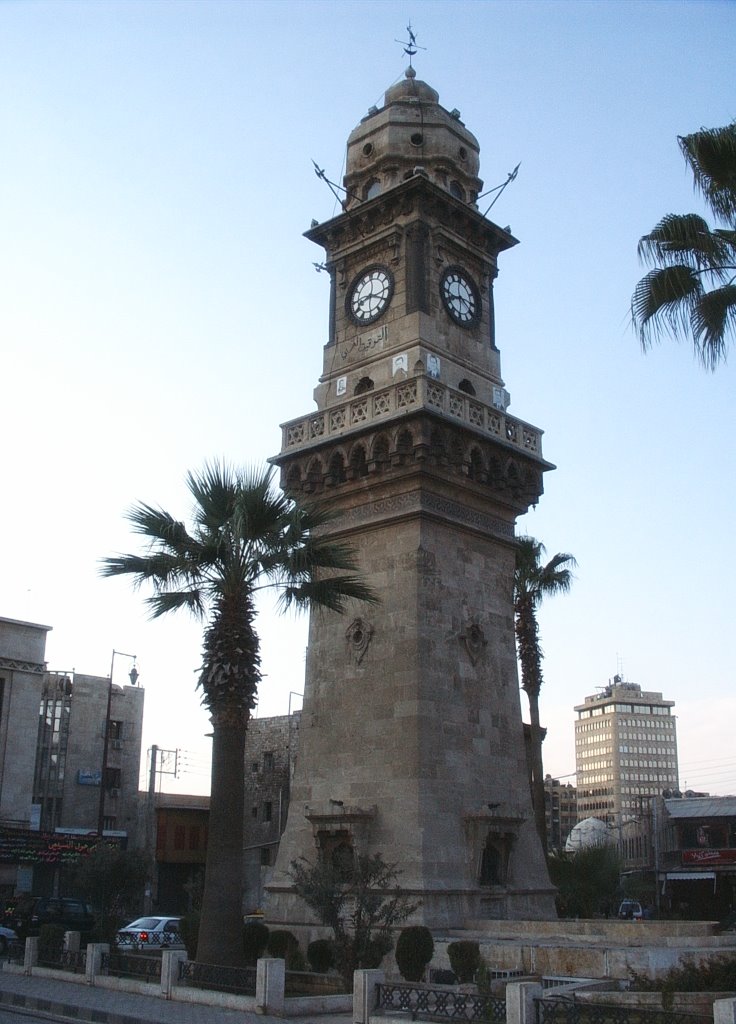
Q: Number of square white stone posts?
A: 8